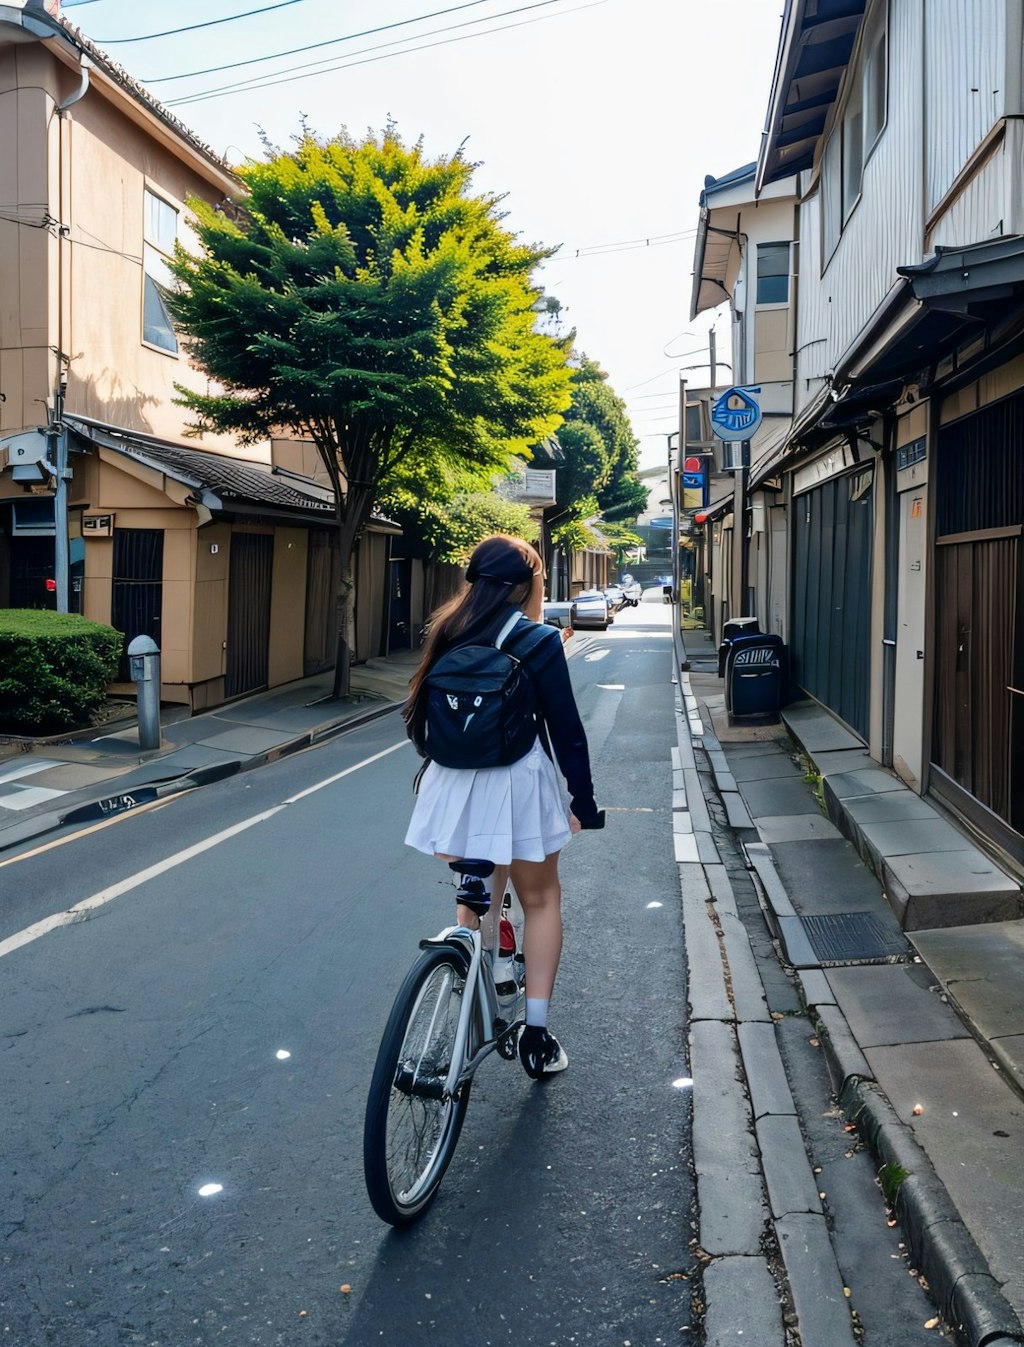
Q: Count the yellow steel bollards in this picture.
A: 0